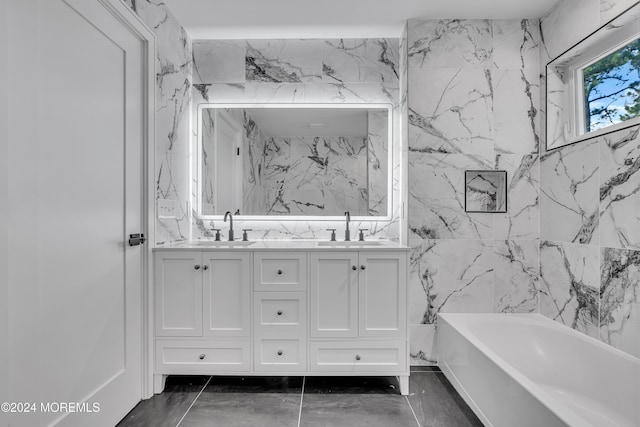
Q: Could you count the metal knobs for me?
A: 9